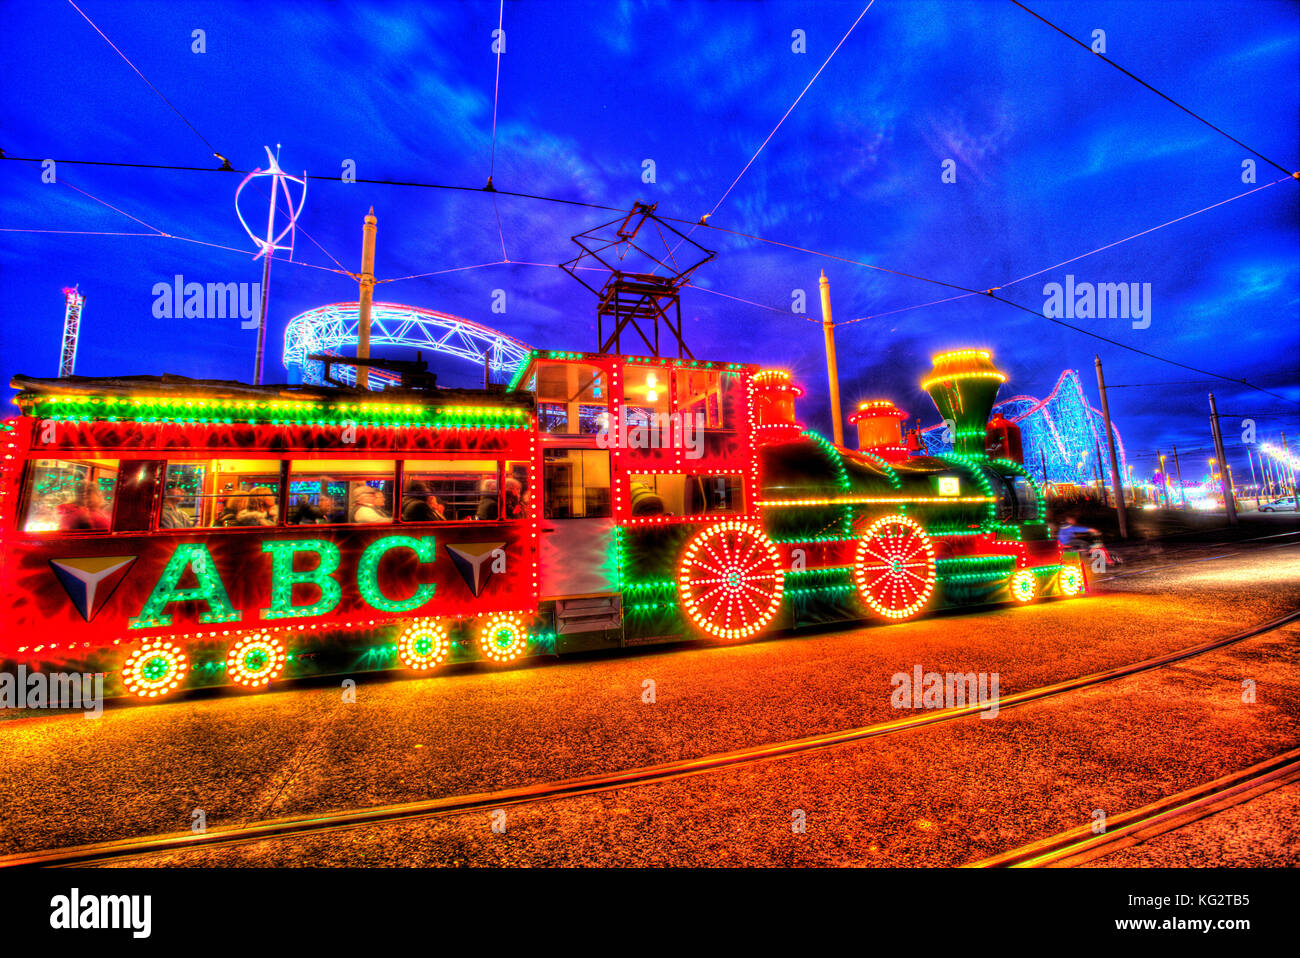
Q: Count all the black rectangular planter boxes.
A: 0